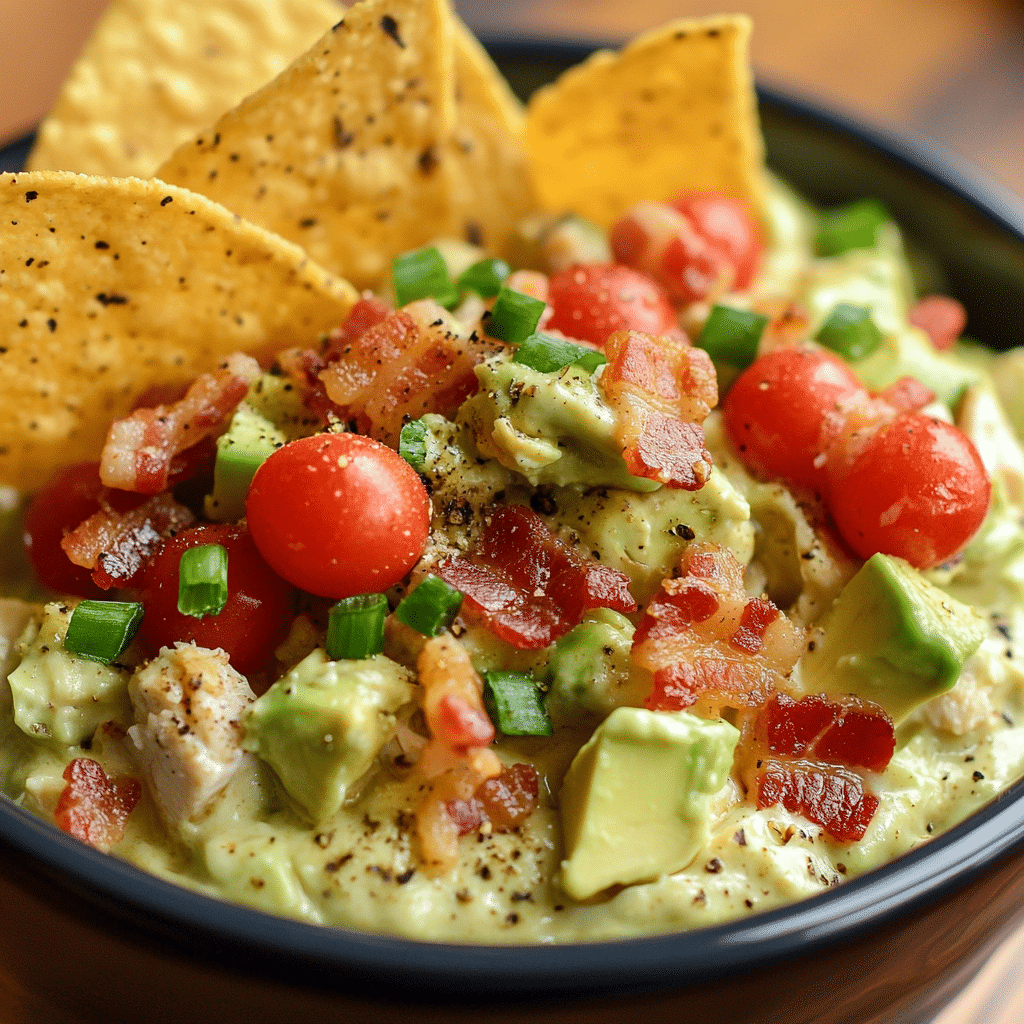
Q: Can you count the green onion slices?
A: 13